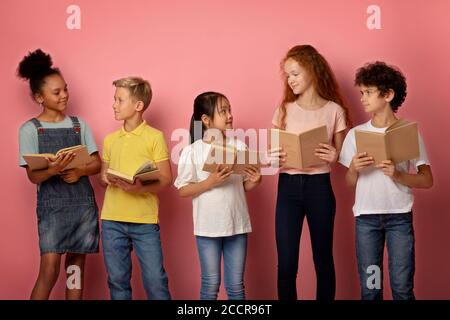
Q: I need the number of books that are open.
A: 5